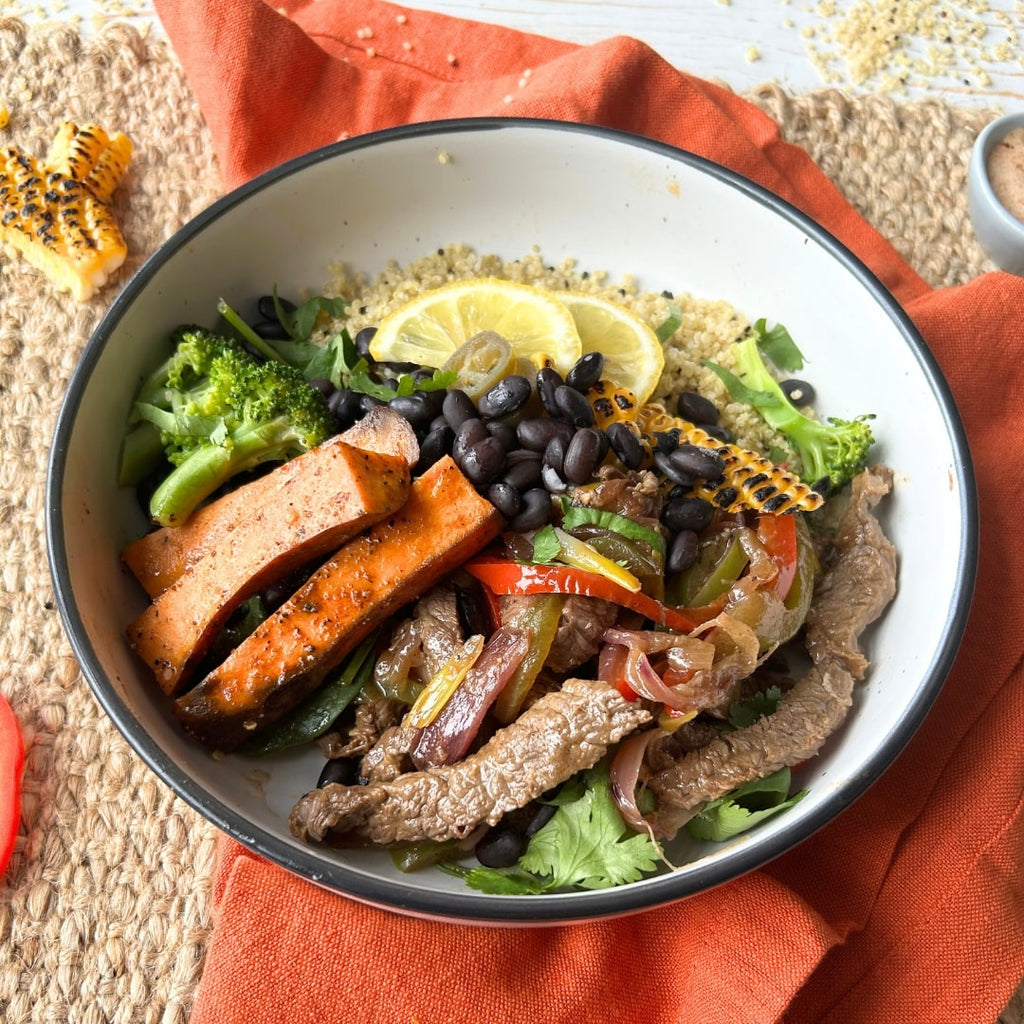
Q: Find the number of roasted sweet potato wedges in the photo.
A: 3